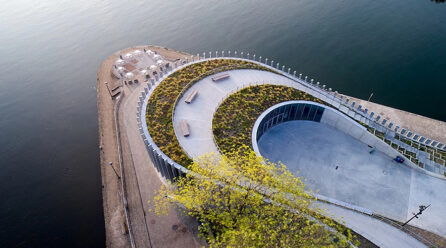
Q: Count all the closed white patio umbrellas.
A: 0